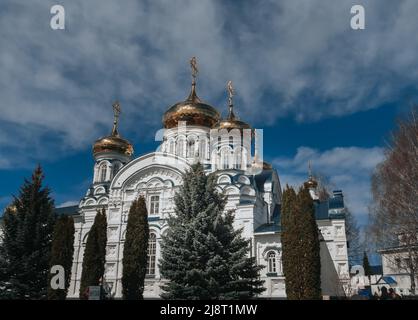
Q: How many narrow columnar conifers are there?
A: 5